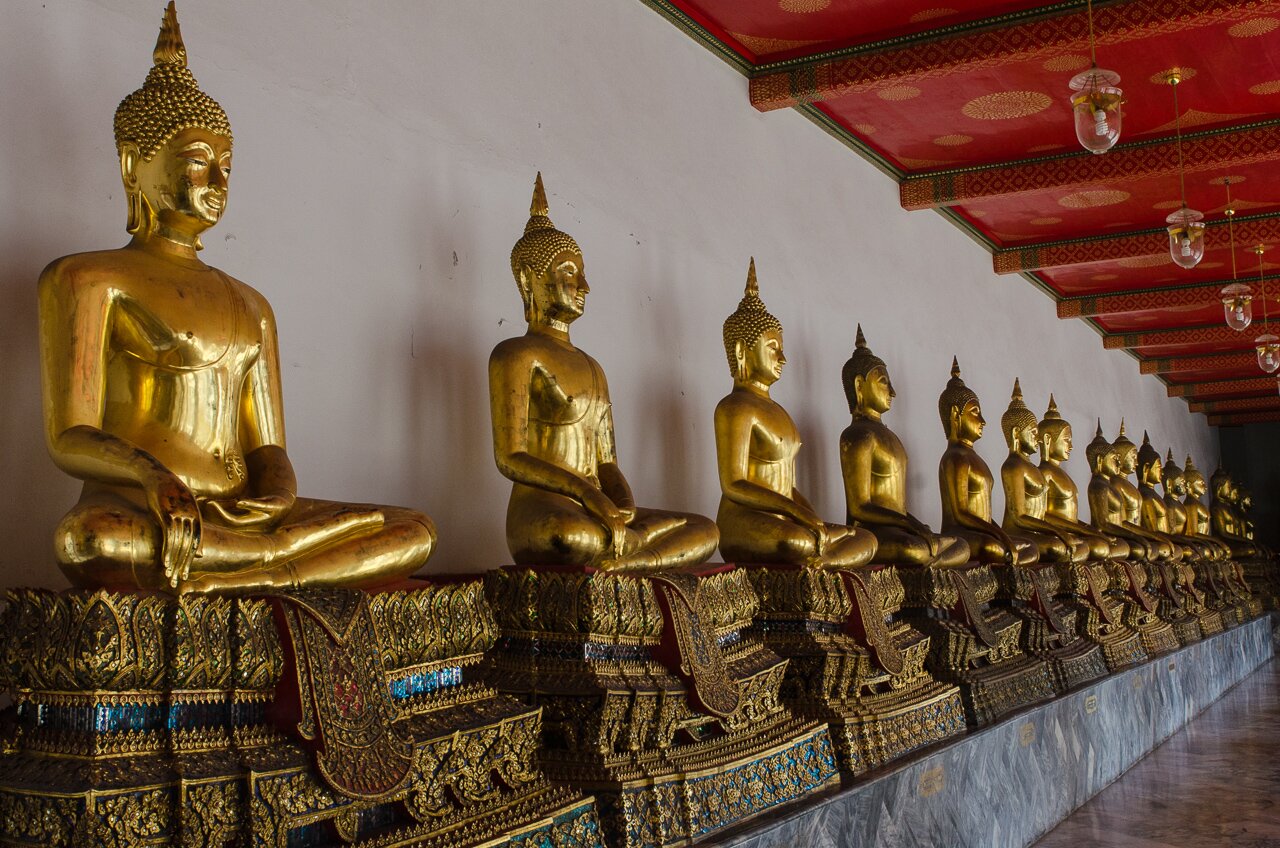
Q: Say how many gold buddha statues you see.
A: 15